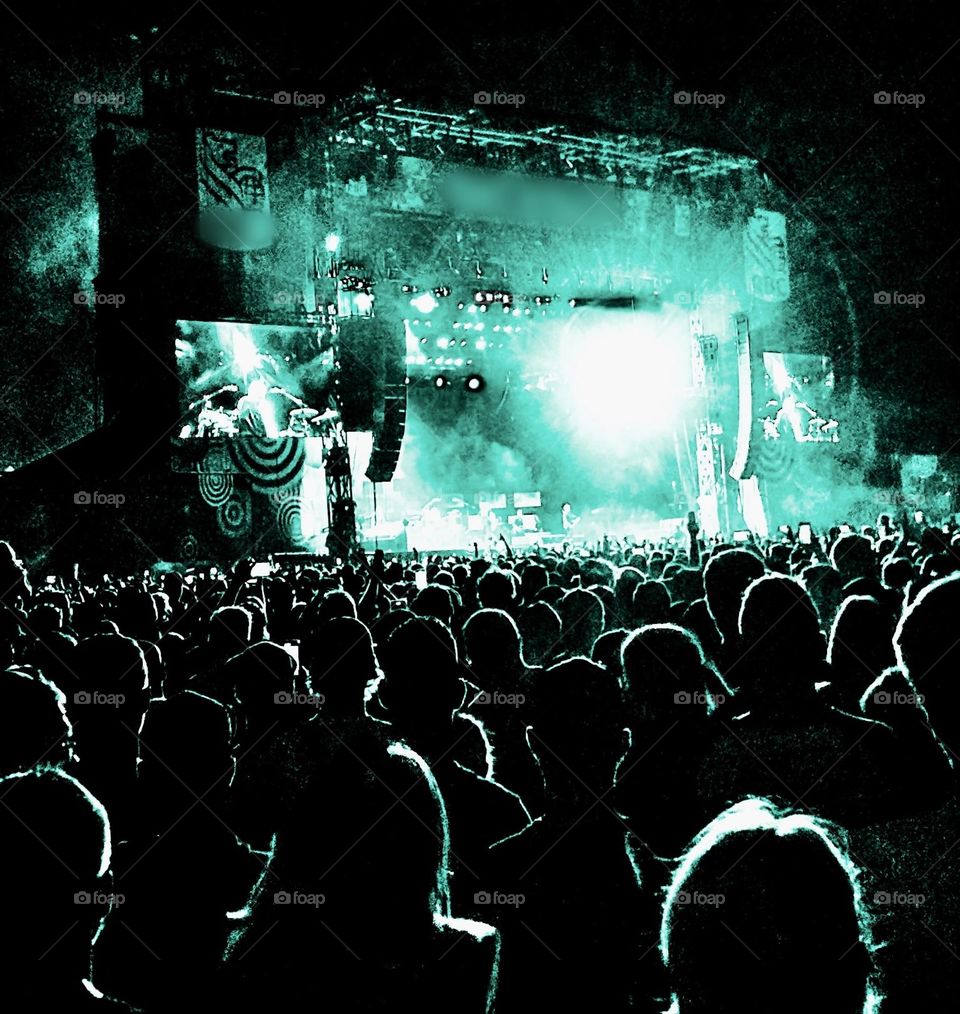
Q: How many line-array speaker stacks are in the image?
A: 2